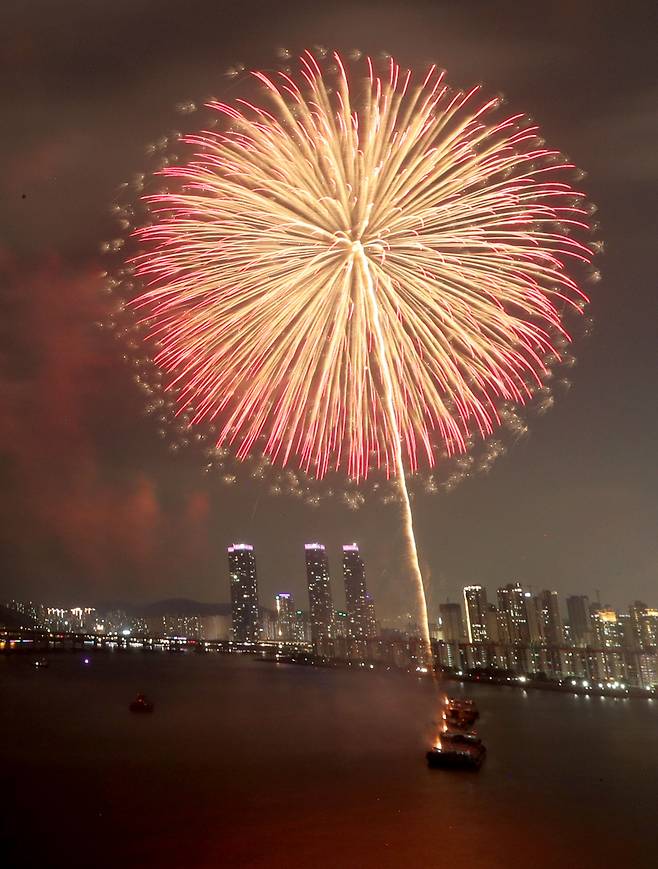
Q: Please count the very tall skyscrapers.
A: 3